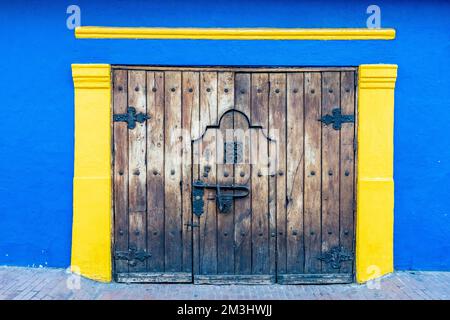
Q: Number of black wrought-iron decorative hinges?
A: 4